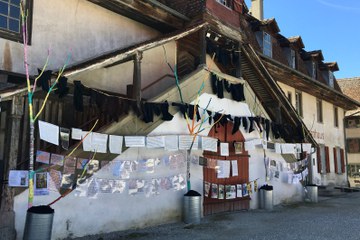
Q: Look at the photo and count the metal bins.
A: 4